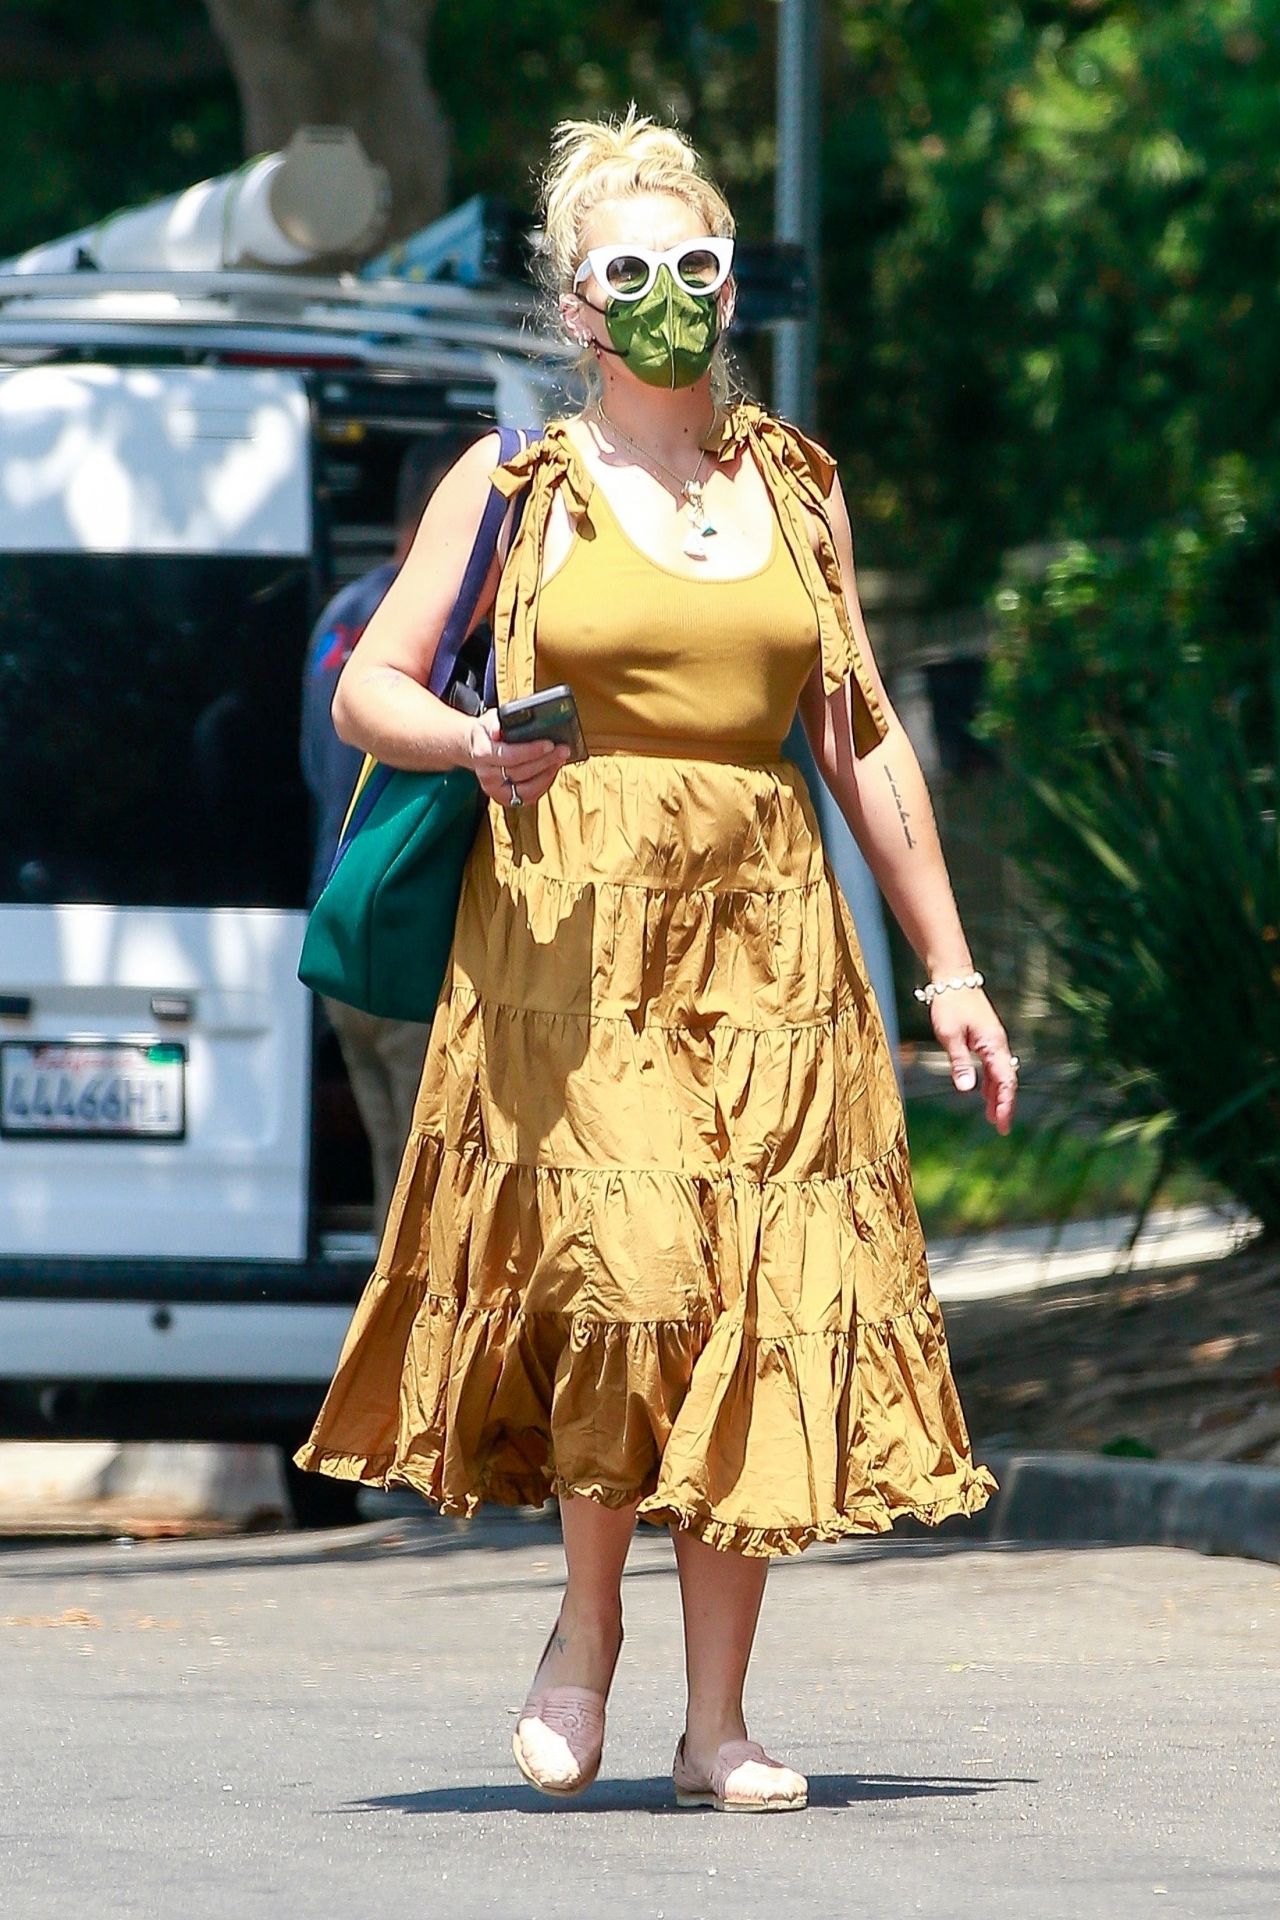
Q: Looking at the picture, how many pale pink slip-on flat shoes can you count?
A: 2